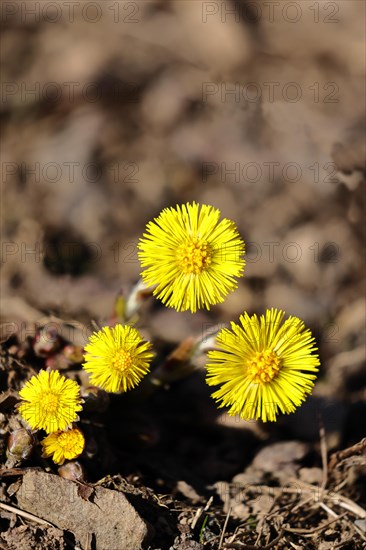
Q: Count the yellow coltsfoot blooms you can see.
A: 5